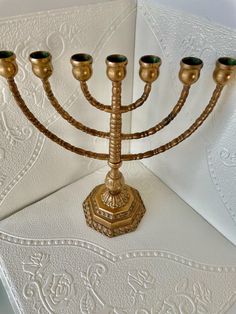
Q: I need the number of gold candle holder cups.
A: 7